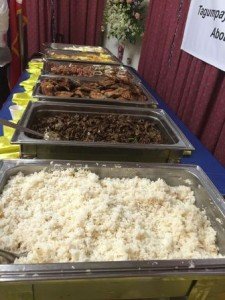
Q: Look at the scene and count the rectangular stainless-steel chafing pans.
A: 6